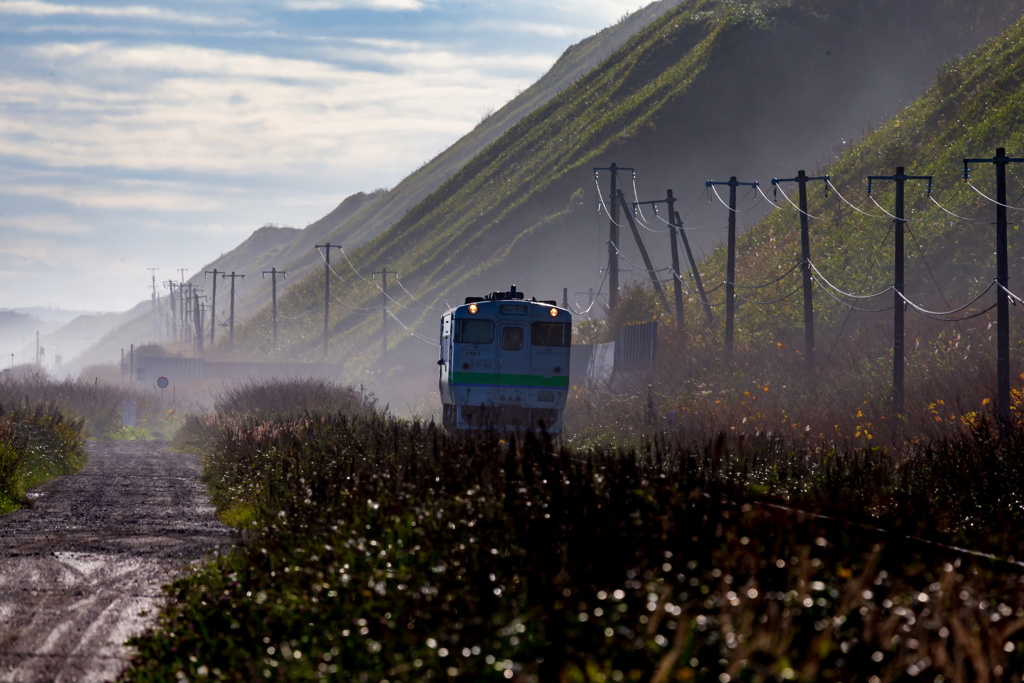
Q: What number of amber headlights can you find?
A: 2